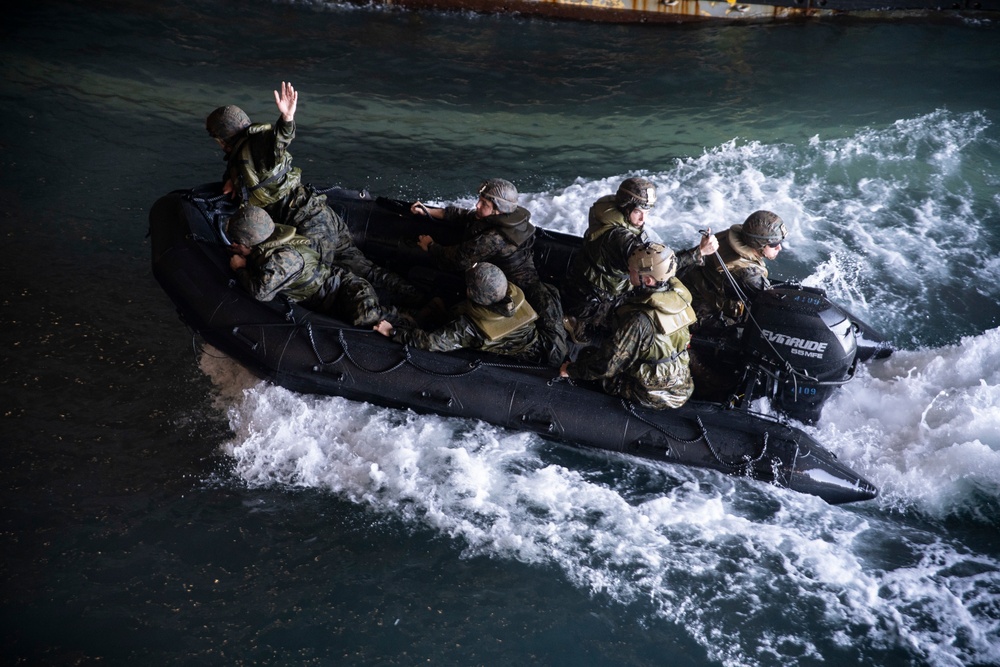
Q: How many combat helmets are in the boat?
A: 7